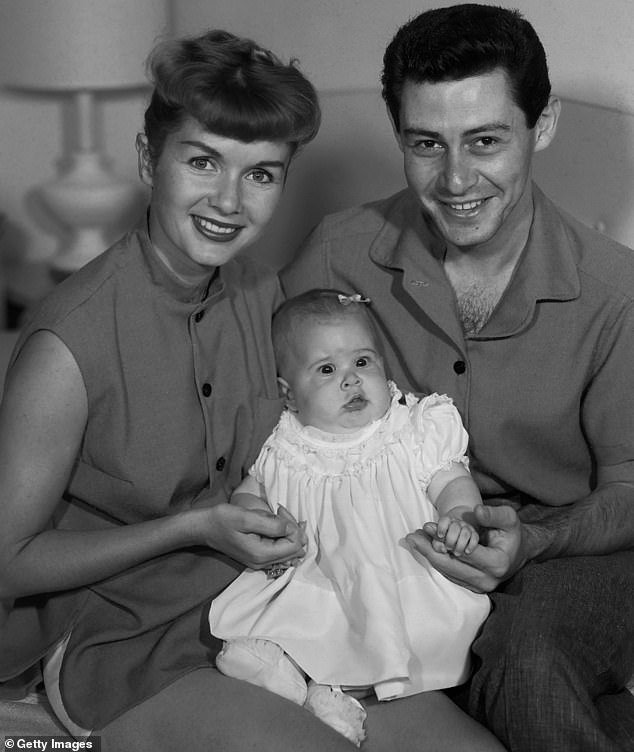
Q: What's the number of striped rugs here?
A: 0